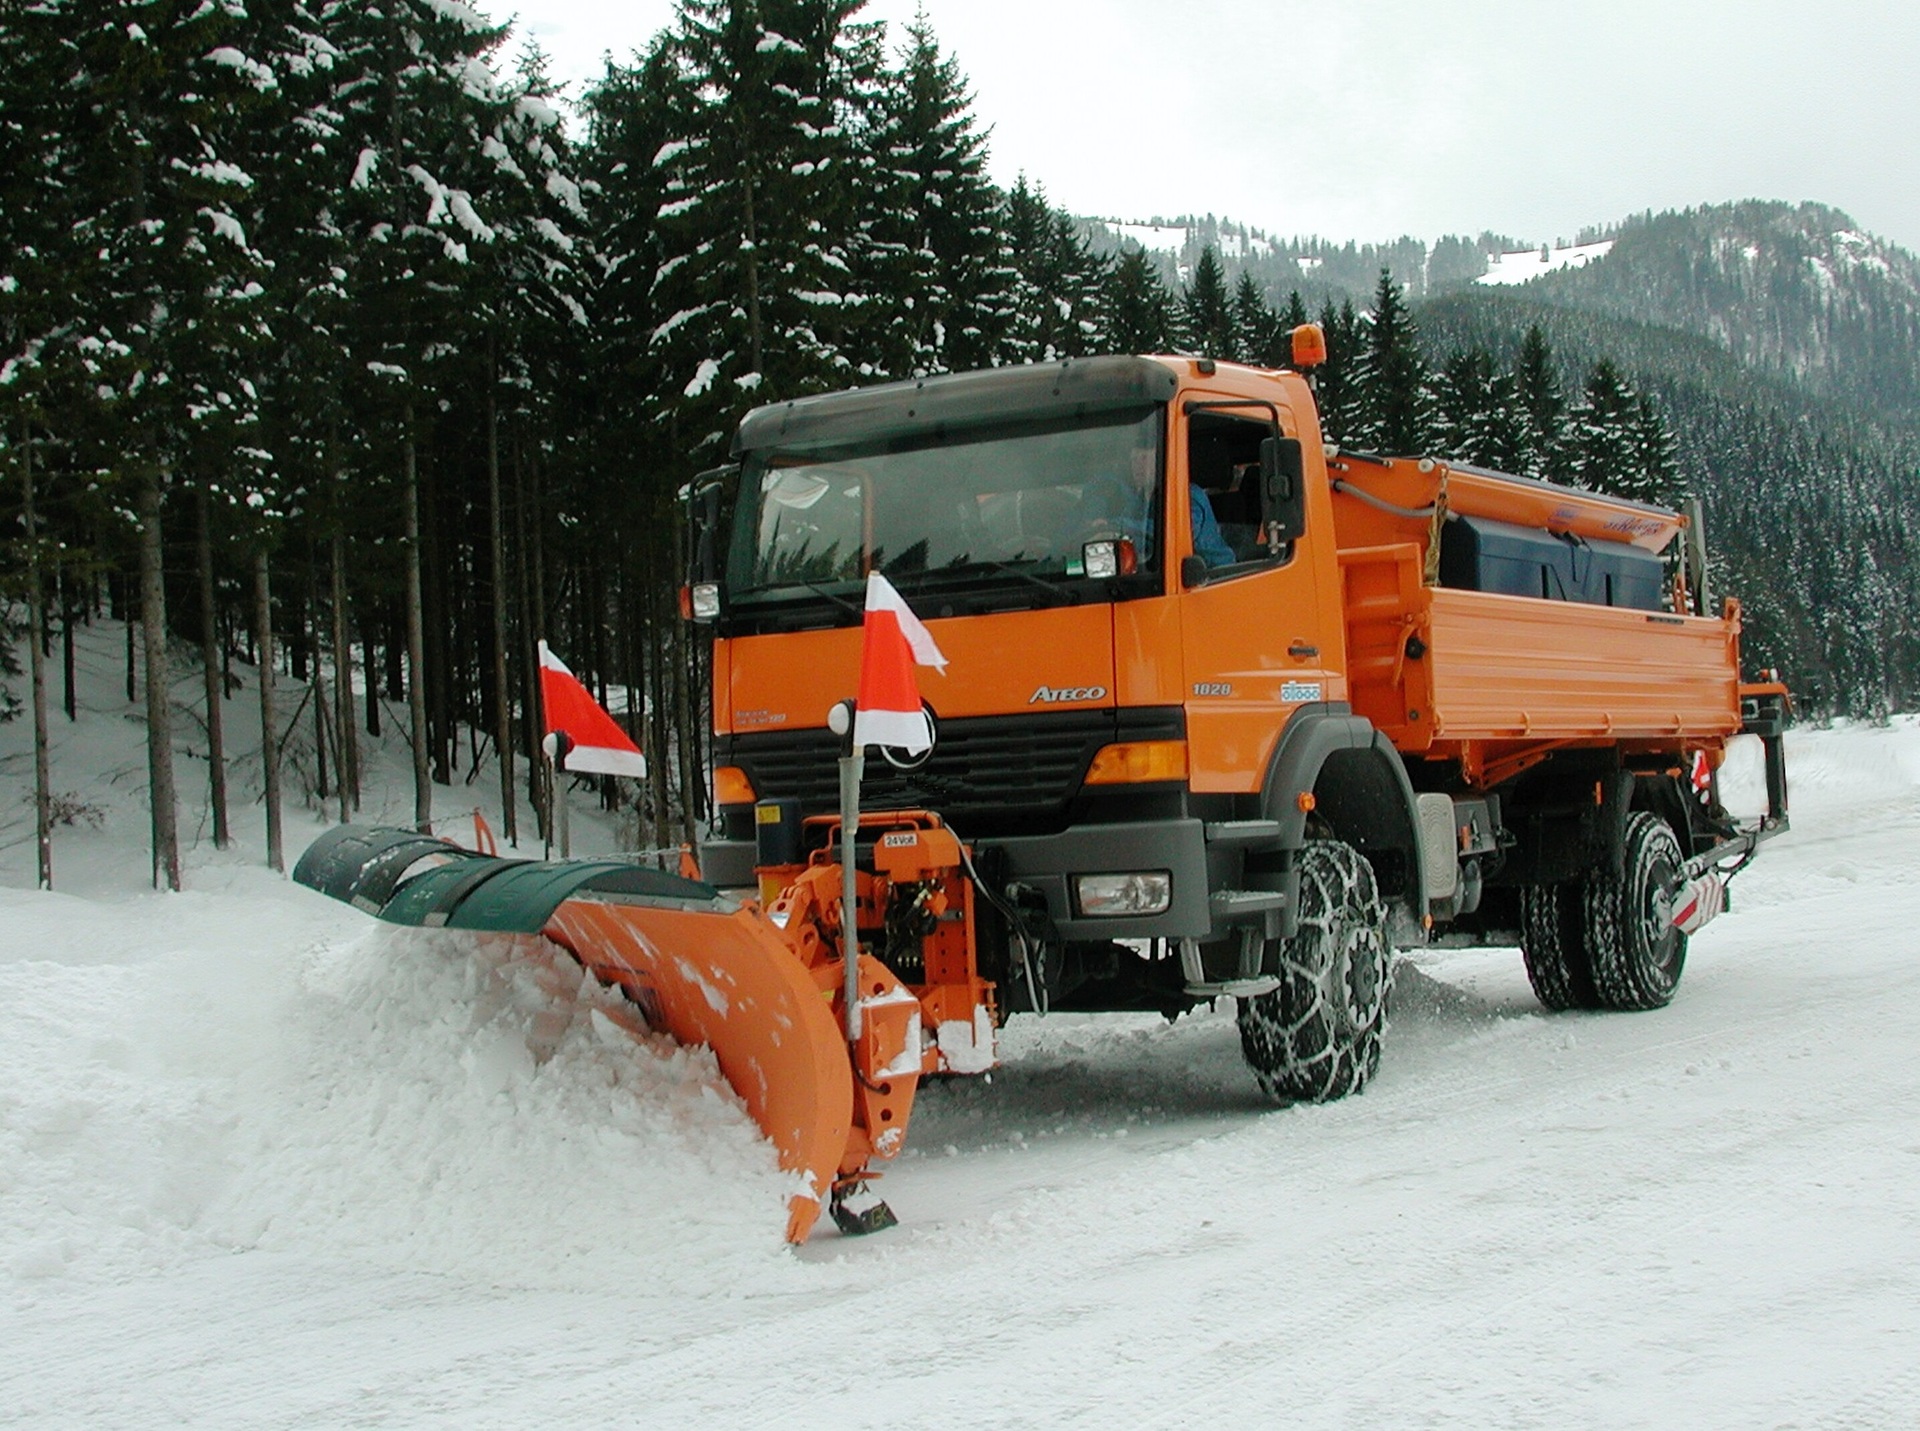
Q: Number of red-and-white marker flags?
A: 2